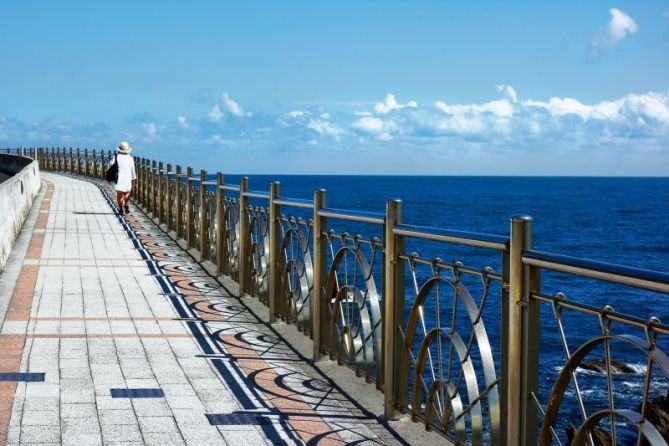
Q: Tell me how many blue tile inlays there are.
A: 3